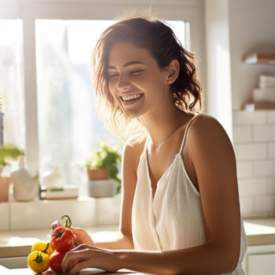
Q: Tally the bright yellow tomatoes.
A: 2